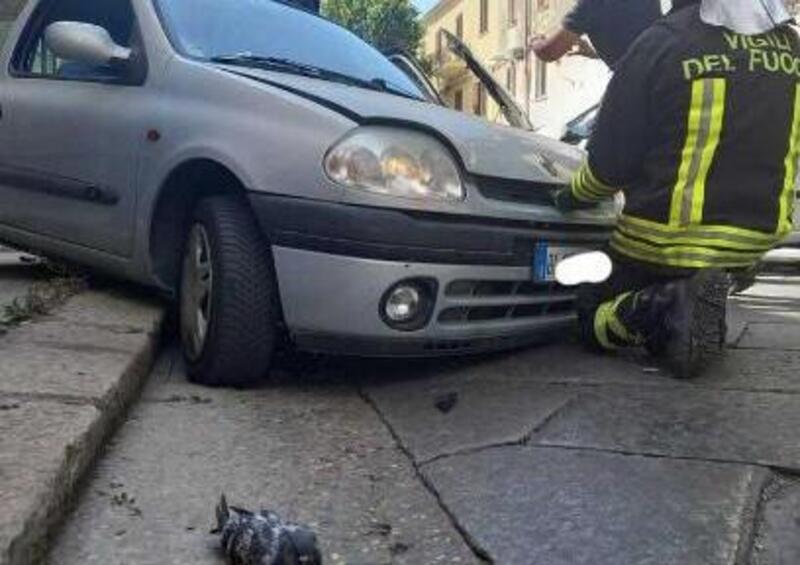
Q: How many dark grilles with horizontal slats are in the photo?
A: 2